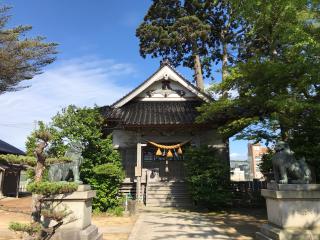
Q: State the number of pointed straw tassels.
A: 3